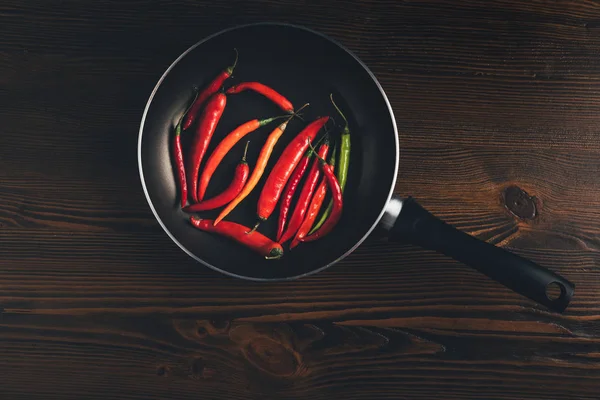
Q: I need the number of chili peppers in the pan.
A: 14